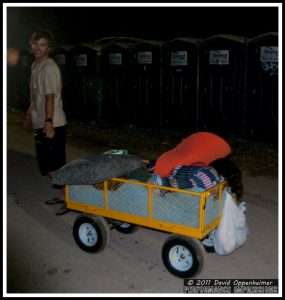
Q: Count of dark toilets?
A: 7